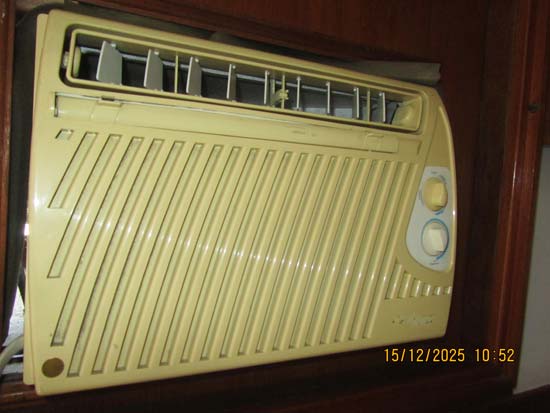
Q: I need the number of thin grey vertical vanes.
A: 9